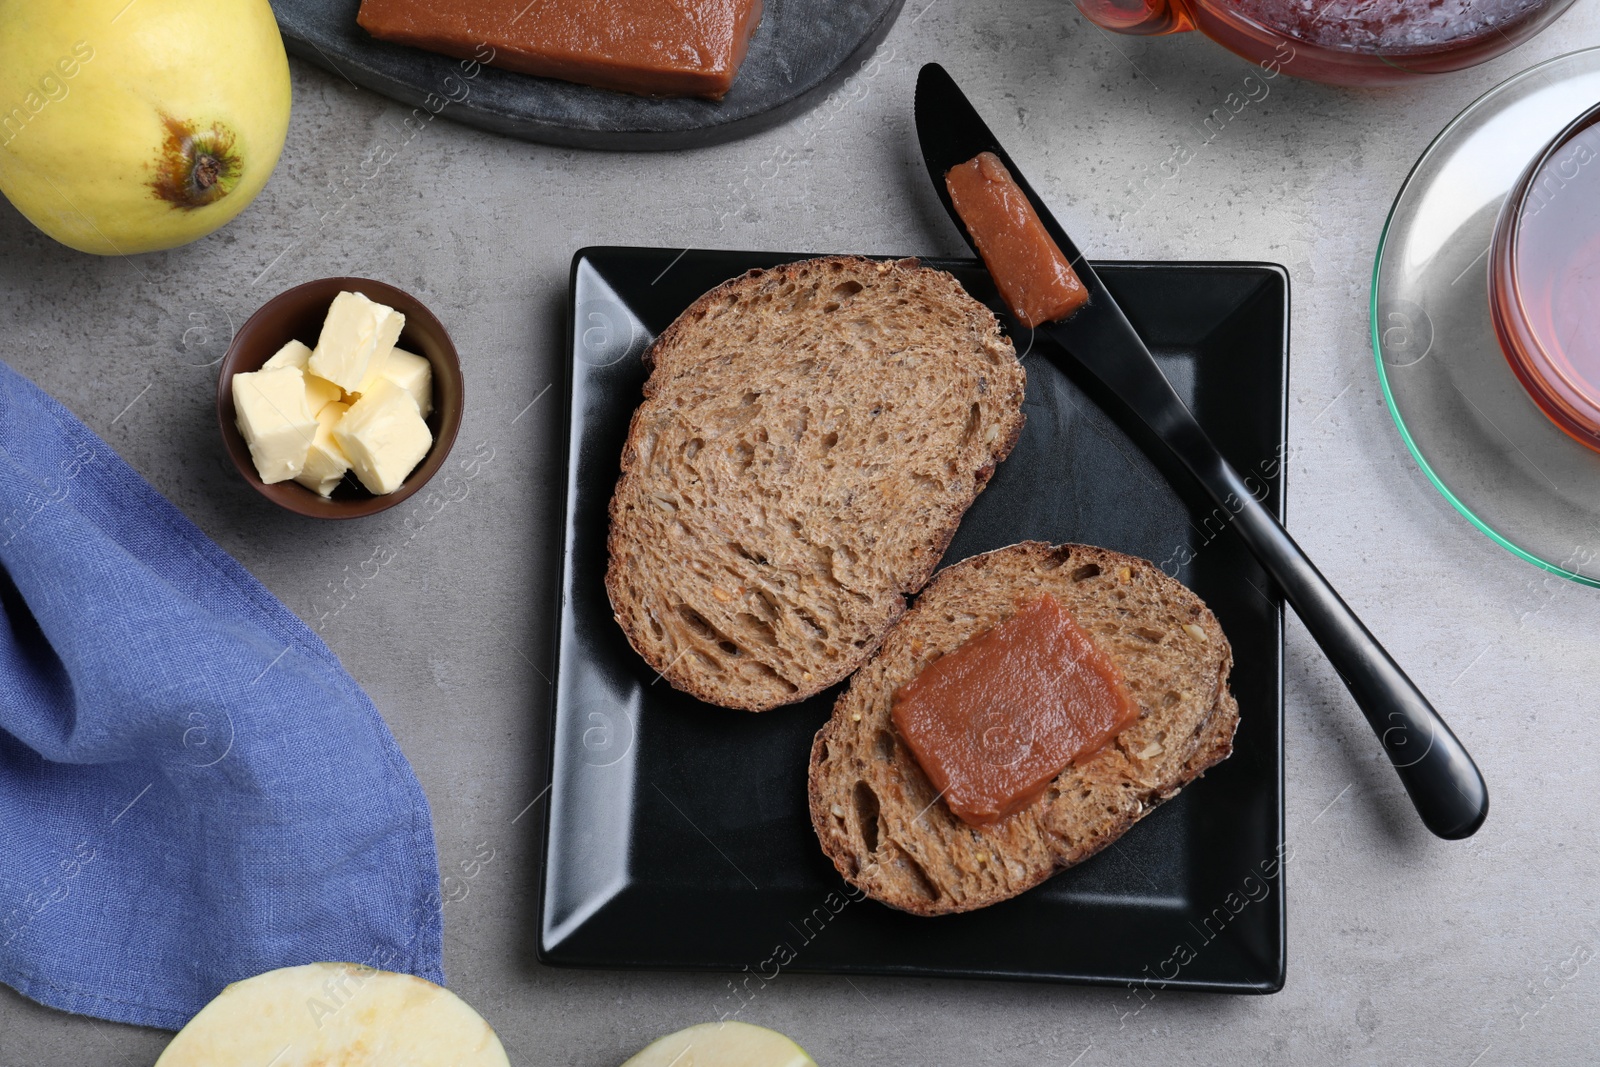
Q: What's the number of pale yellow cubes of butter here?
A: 6